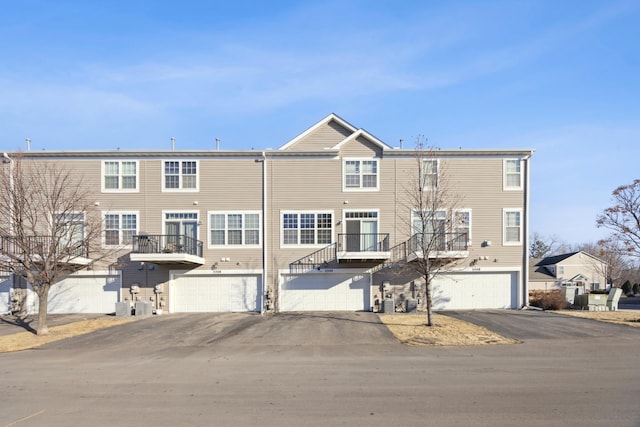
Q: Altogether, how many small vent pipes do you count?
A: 4